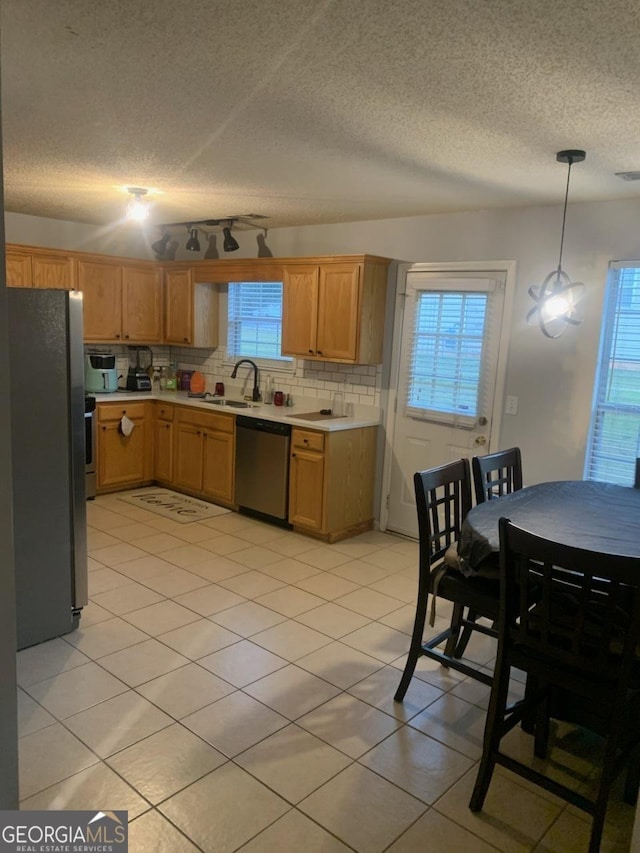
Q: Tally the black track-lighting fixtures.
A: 3